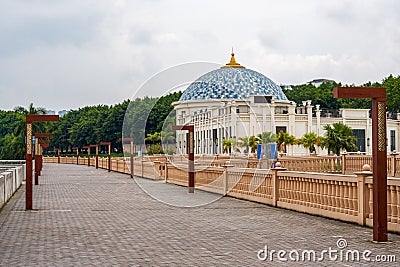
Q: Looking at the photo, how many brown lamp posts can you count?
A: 12